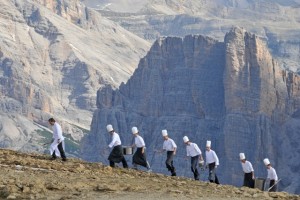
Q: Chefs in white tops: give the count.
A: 8